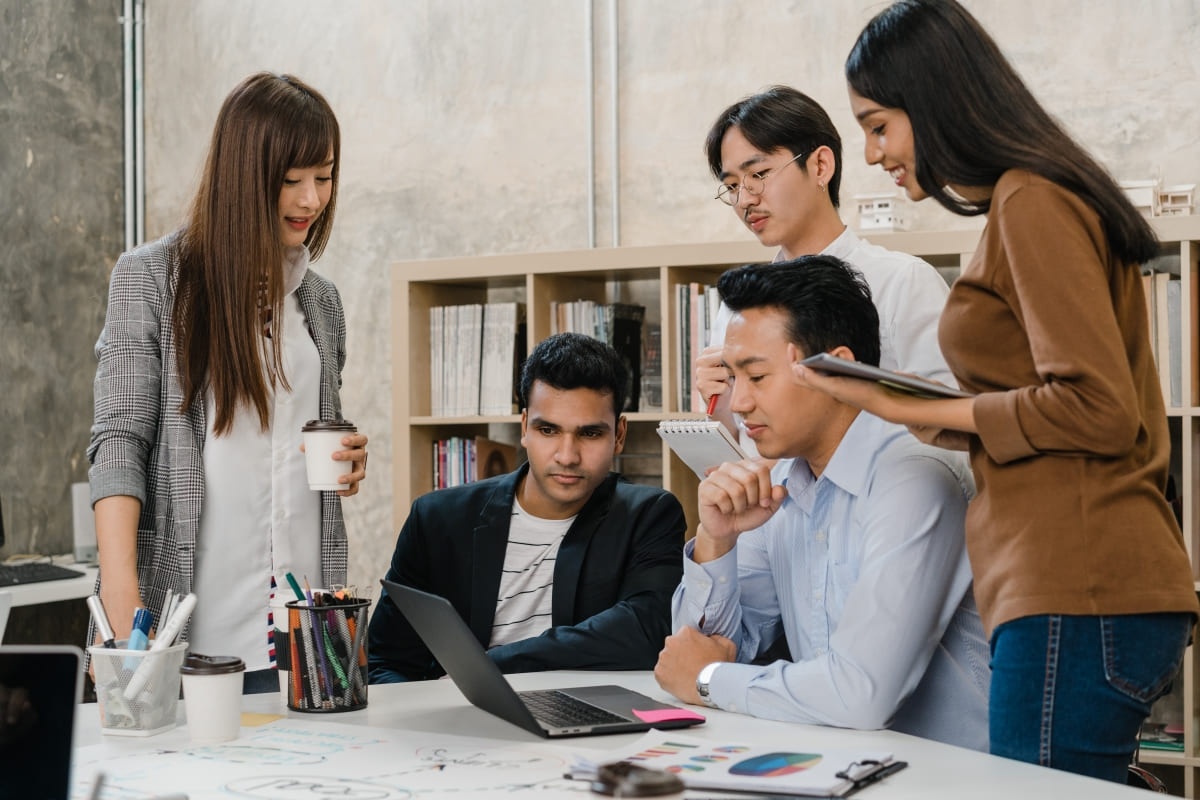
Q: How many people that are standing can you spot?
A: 3